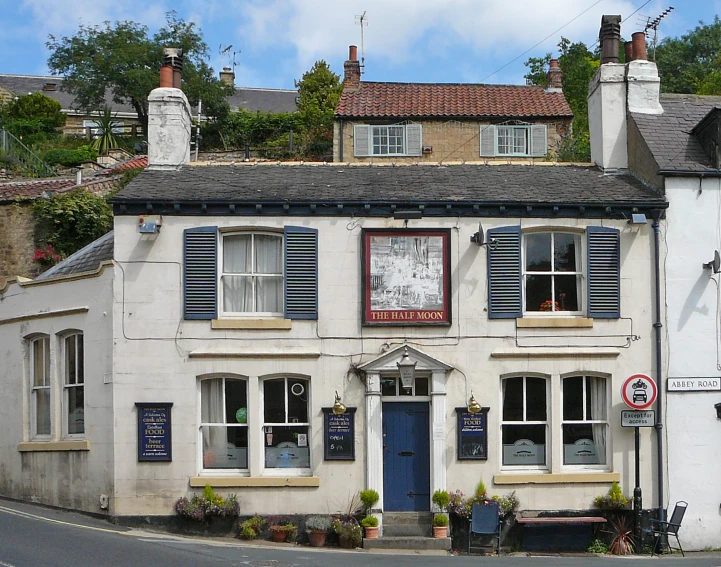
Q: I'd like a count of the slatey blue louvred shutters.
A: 4